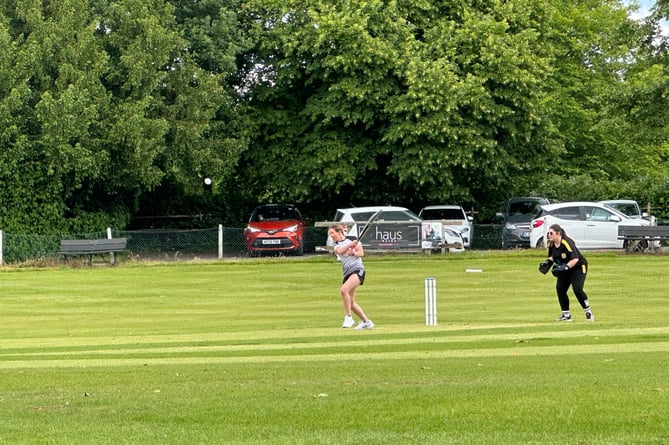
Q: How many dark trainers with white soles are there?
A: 2